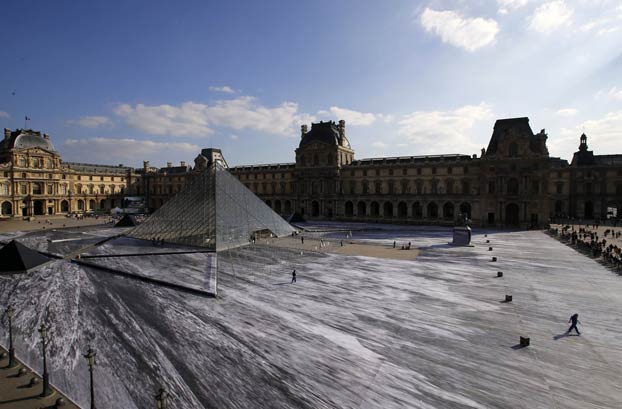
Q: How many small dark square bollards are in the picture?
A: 7